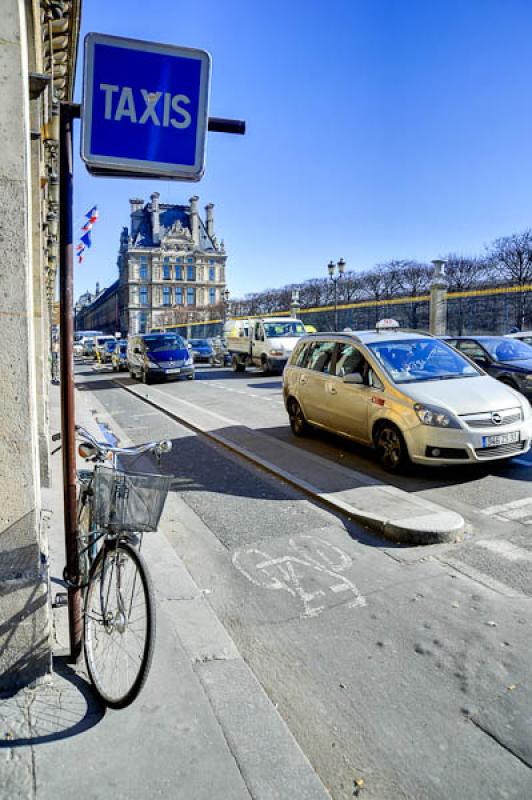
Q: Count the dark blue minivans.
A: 1